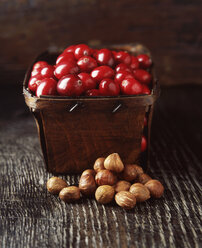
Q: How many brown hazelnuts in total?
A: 14